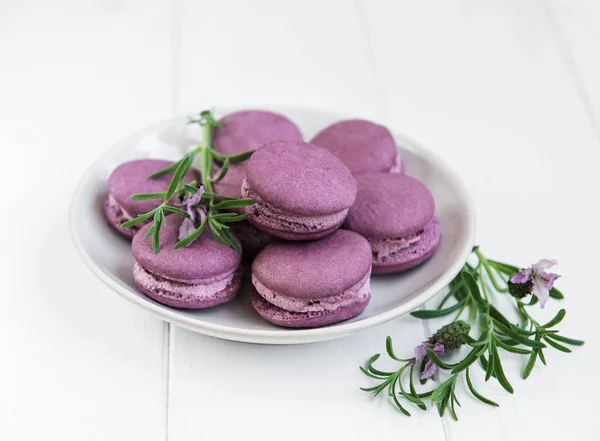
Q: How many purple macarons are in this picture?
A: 8